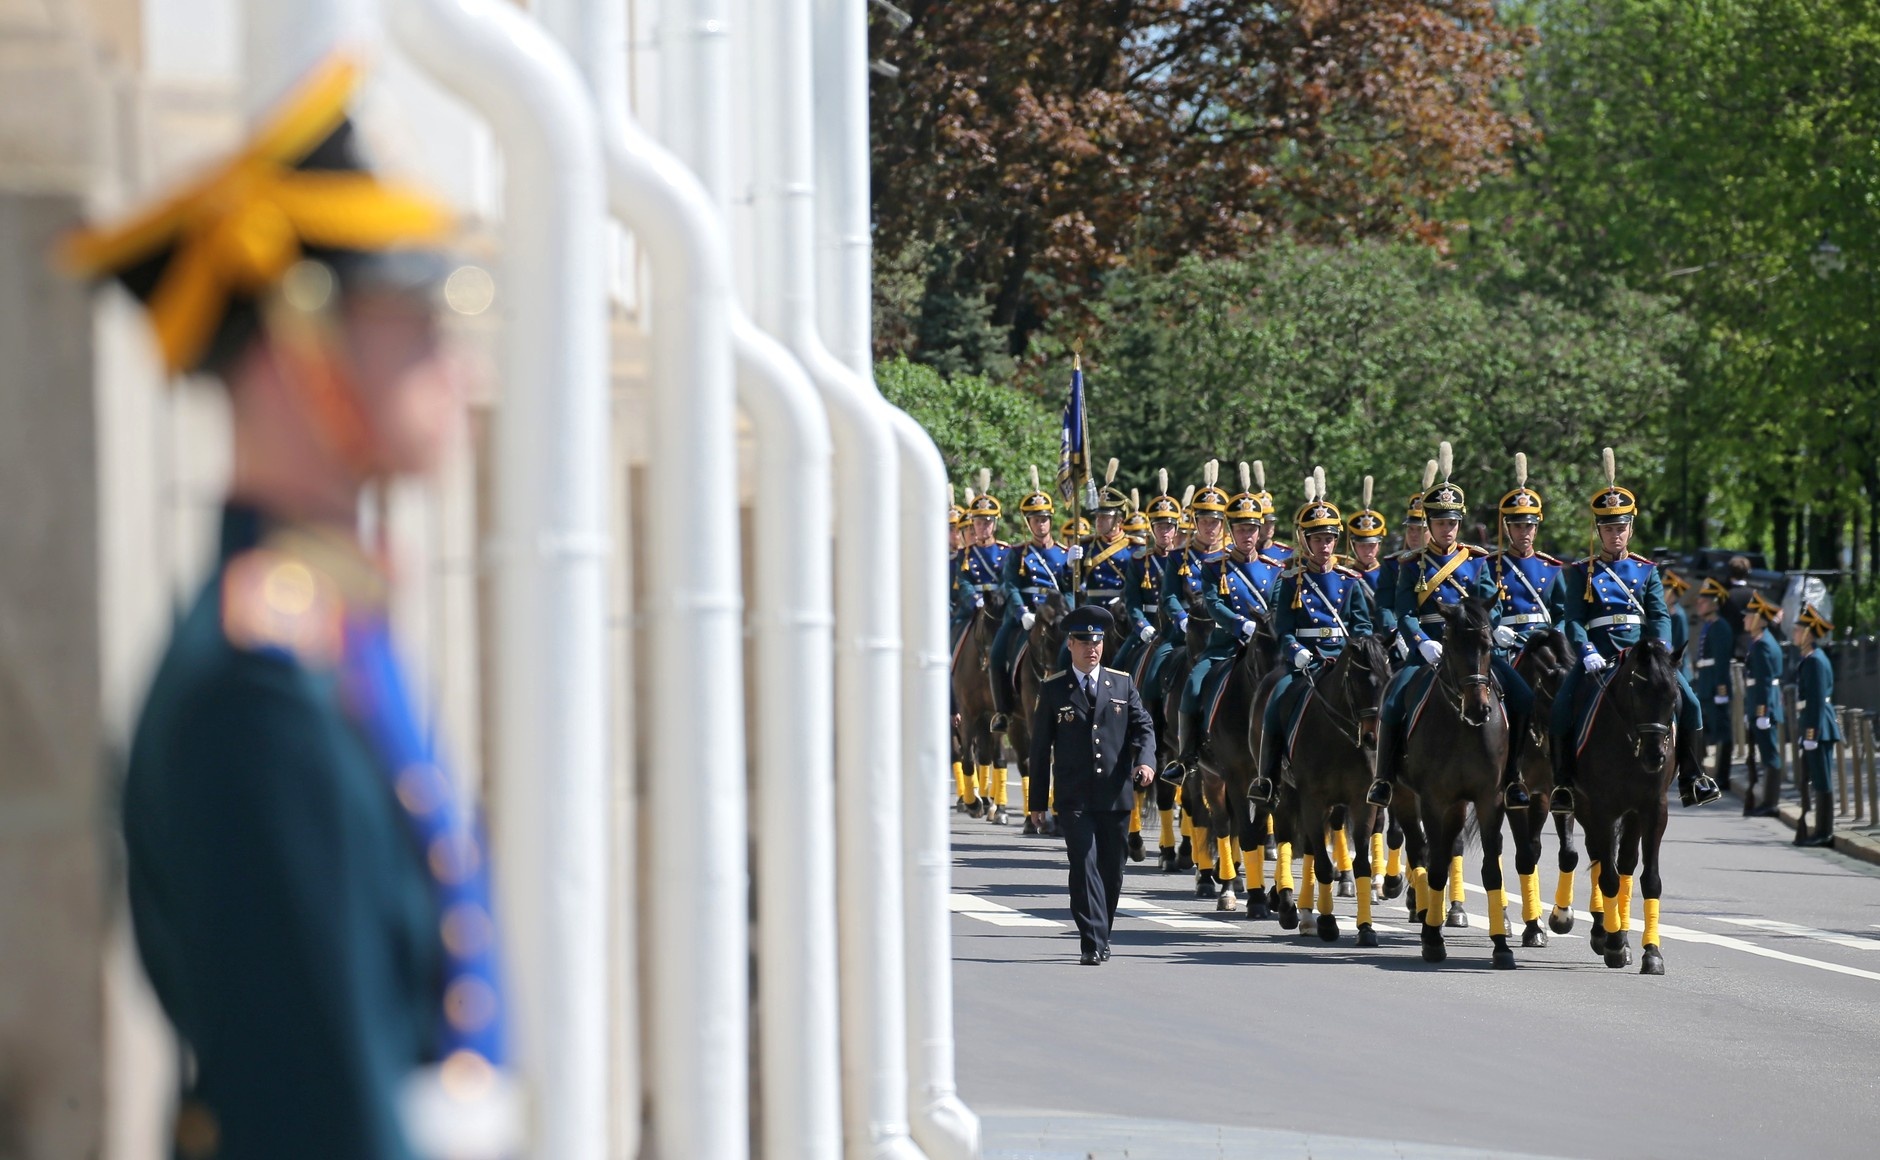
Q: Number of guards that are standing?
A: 5